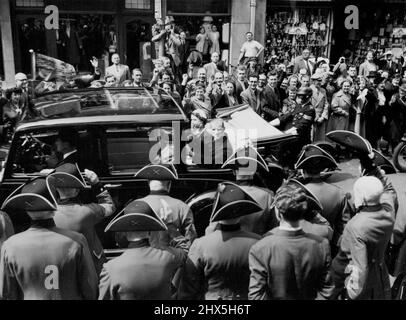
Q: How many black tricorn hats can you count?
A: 10